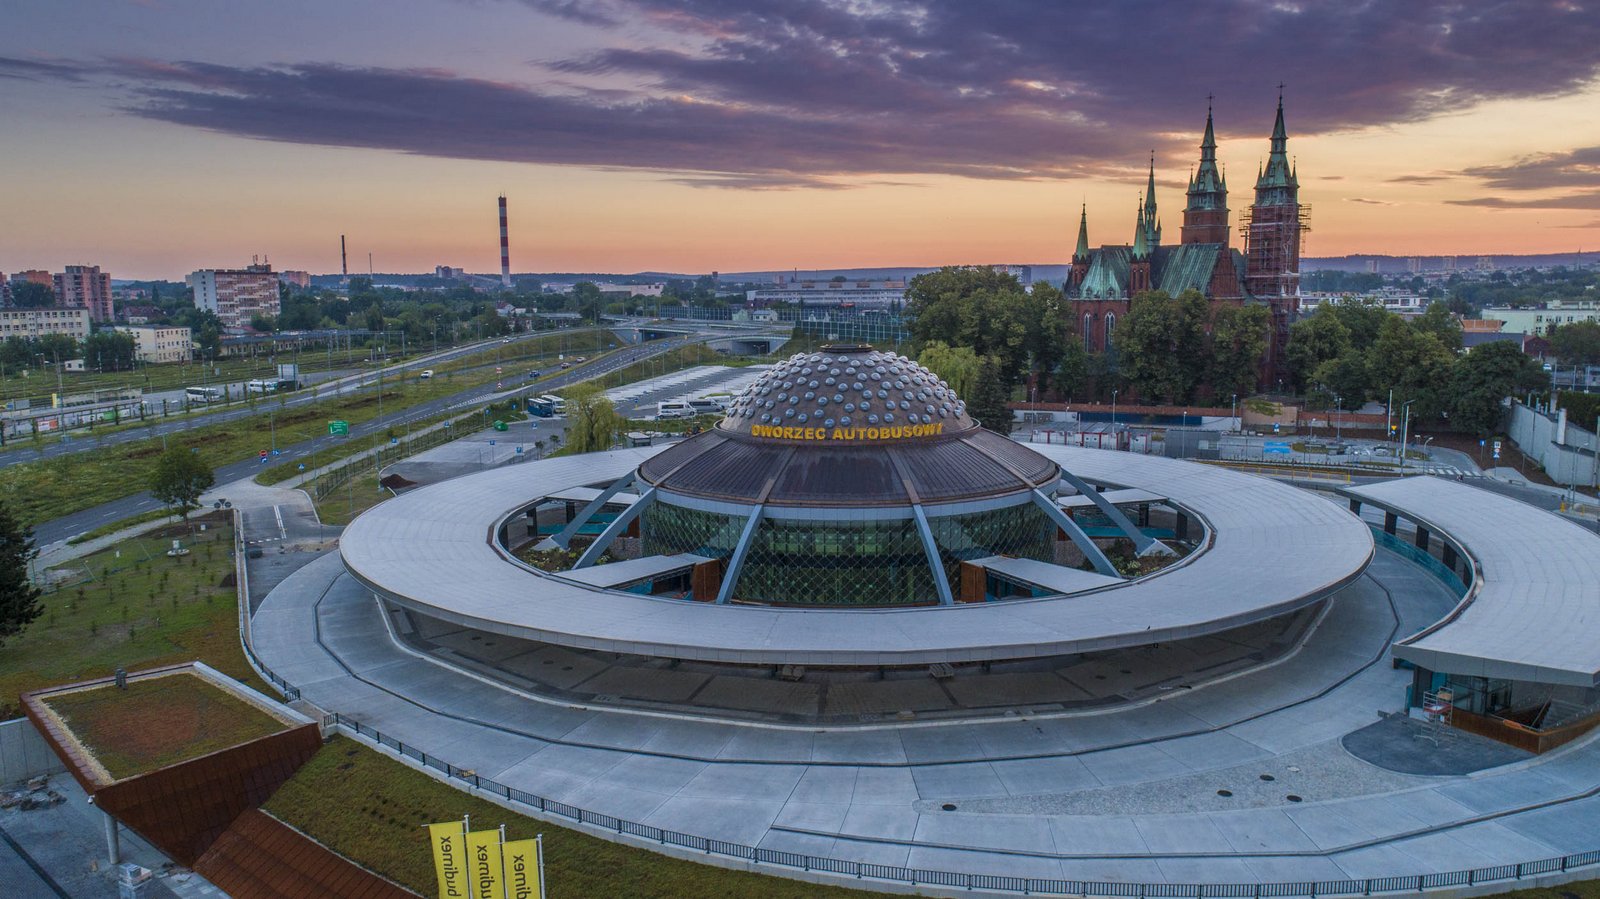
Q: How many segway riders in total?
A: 0